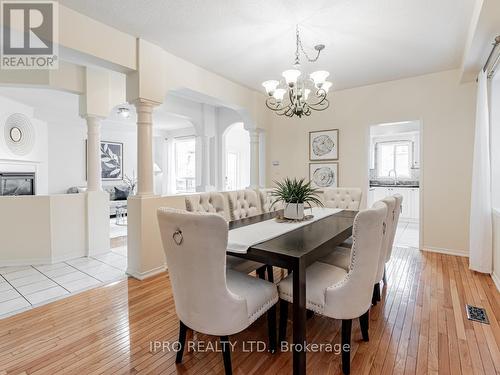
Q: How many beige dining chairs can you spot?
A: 8